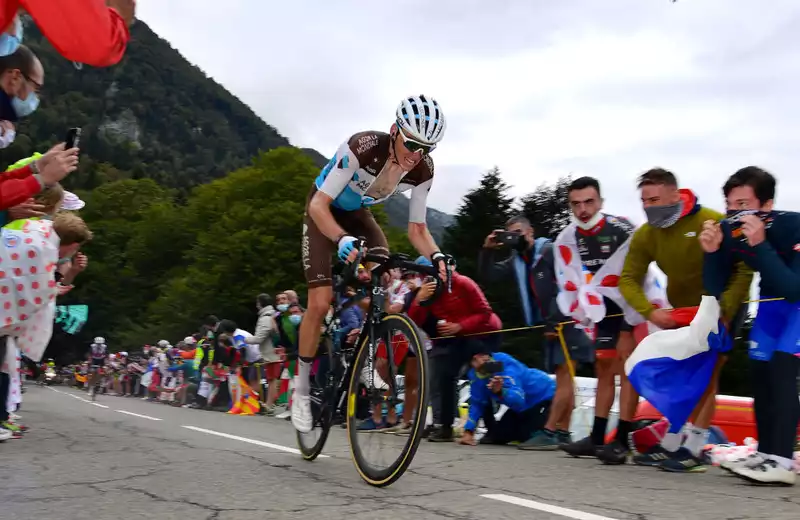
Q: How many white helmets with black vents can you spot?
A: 1